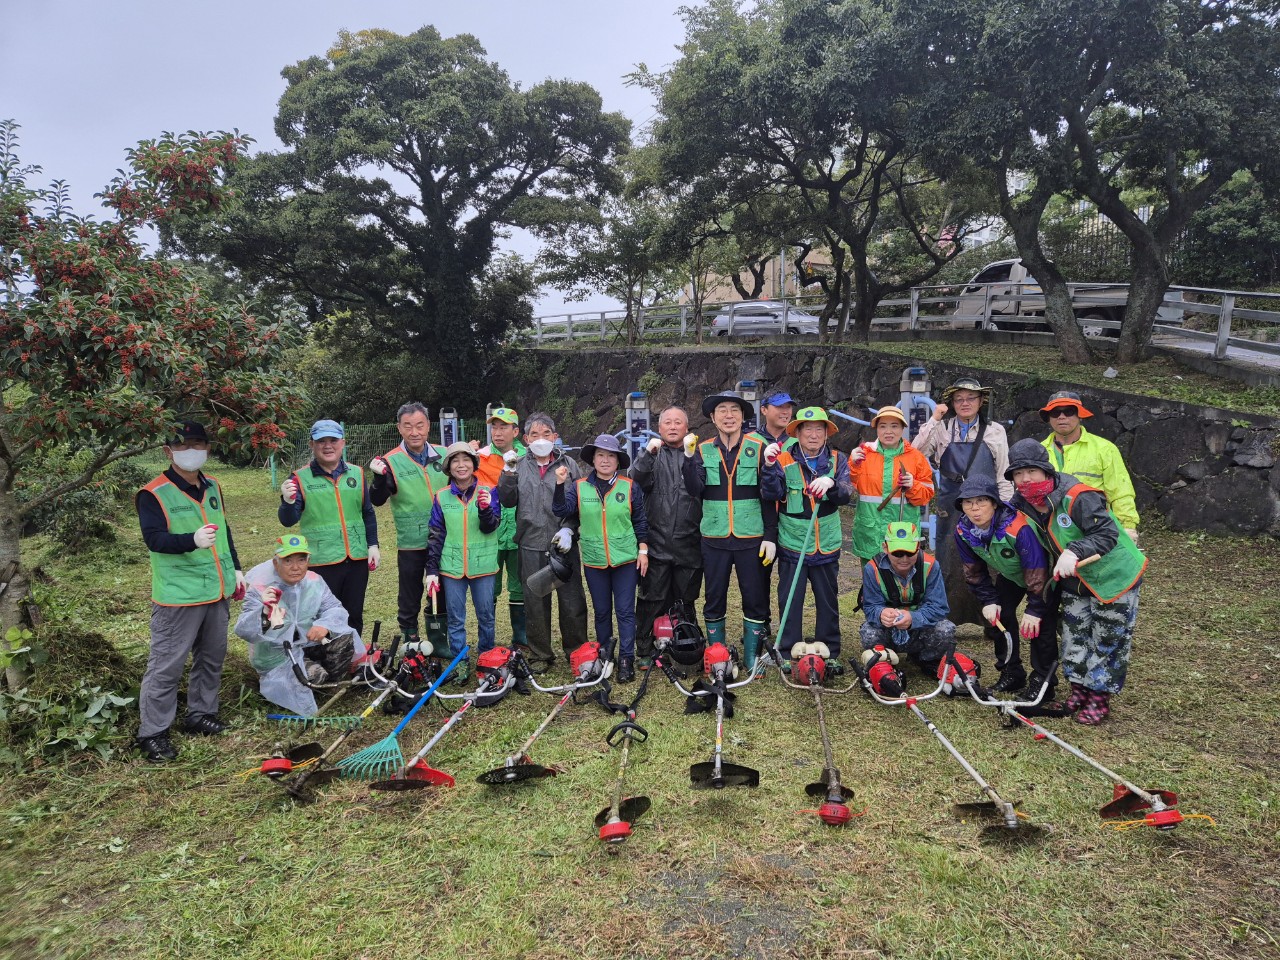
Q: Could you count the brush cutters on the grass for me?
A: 9